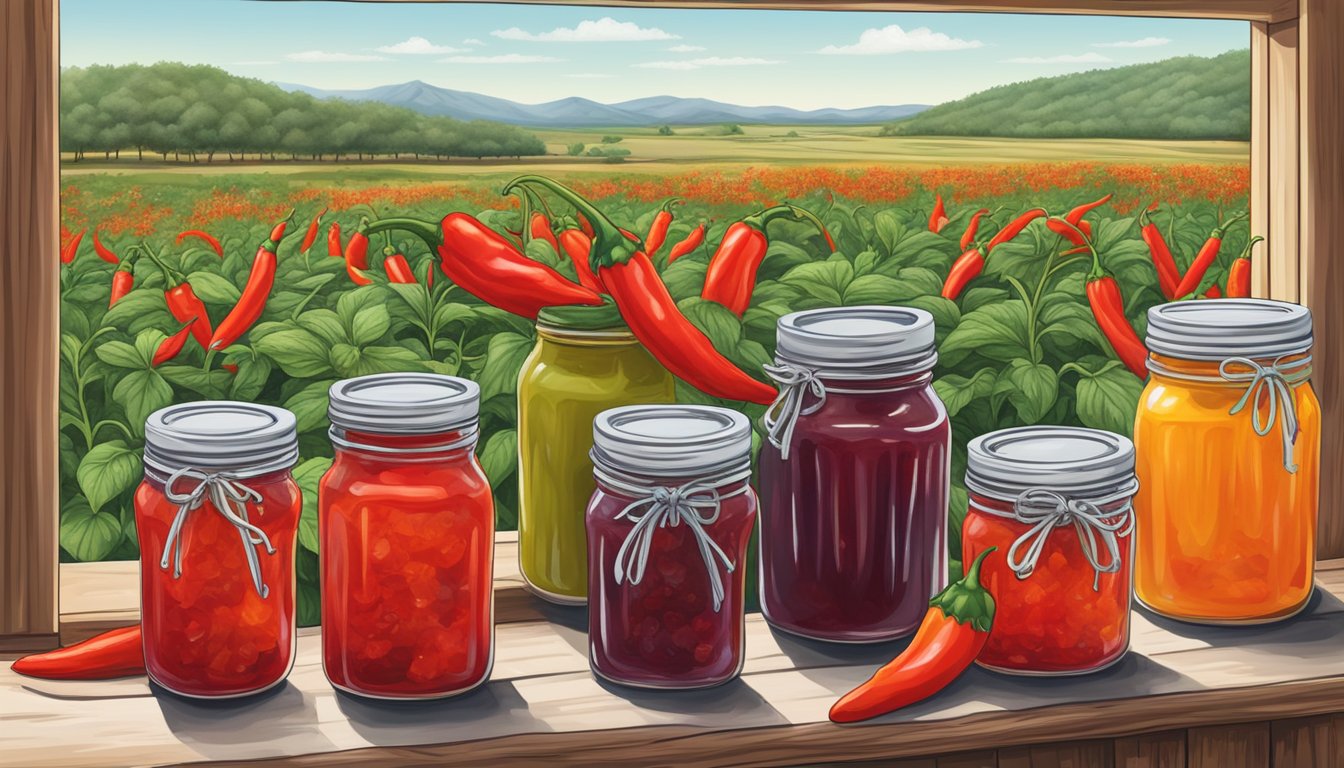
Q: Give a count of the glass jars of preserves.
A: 7